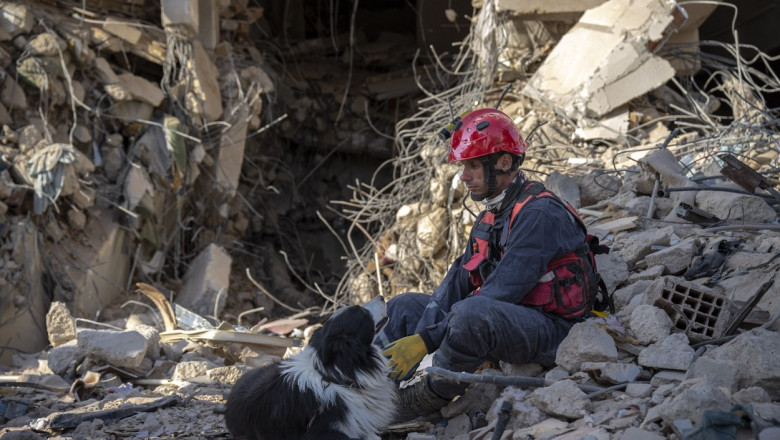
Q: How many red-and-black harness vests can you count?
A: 1